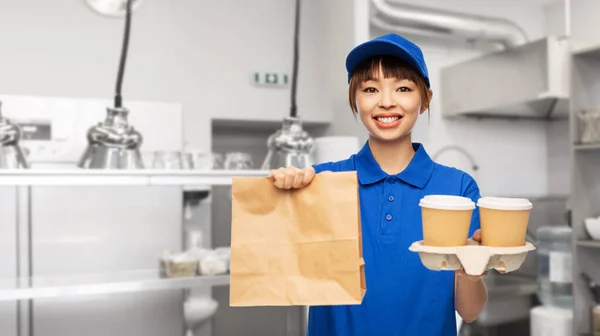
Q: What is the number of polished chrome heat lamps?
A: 3